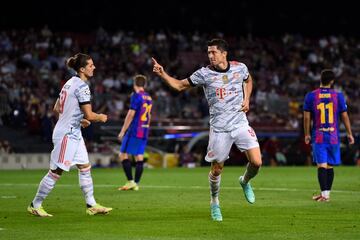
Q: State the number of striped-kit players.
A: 2